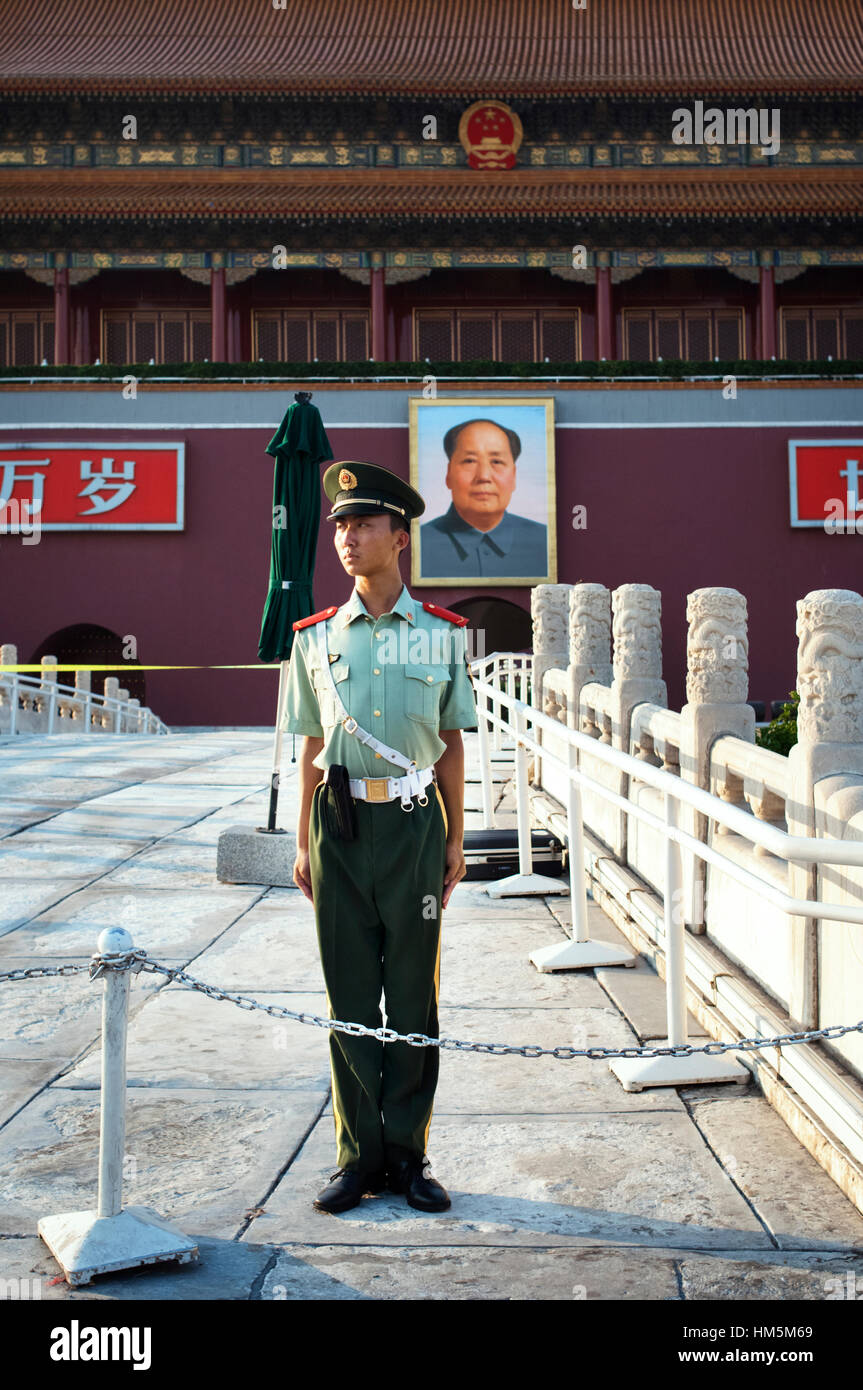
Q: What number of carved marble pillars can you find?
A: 5